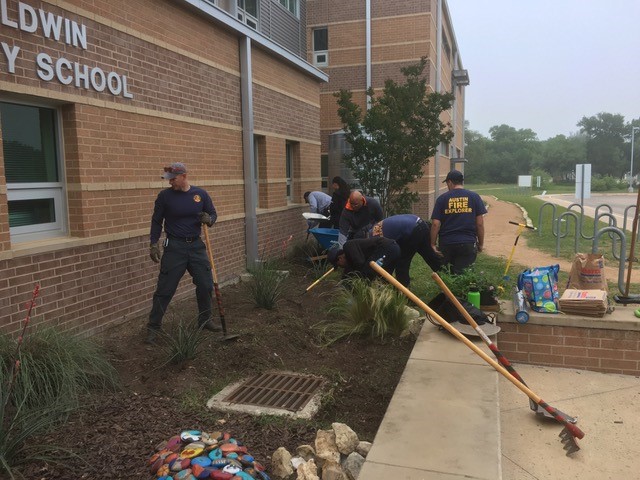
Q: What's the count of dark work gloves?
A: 2